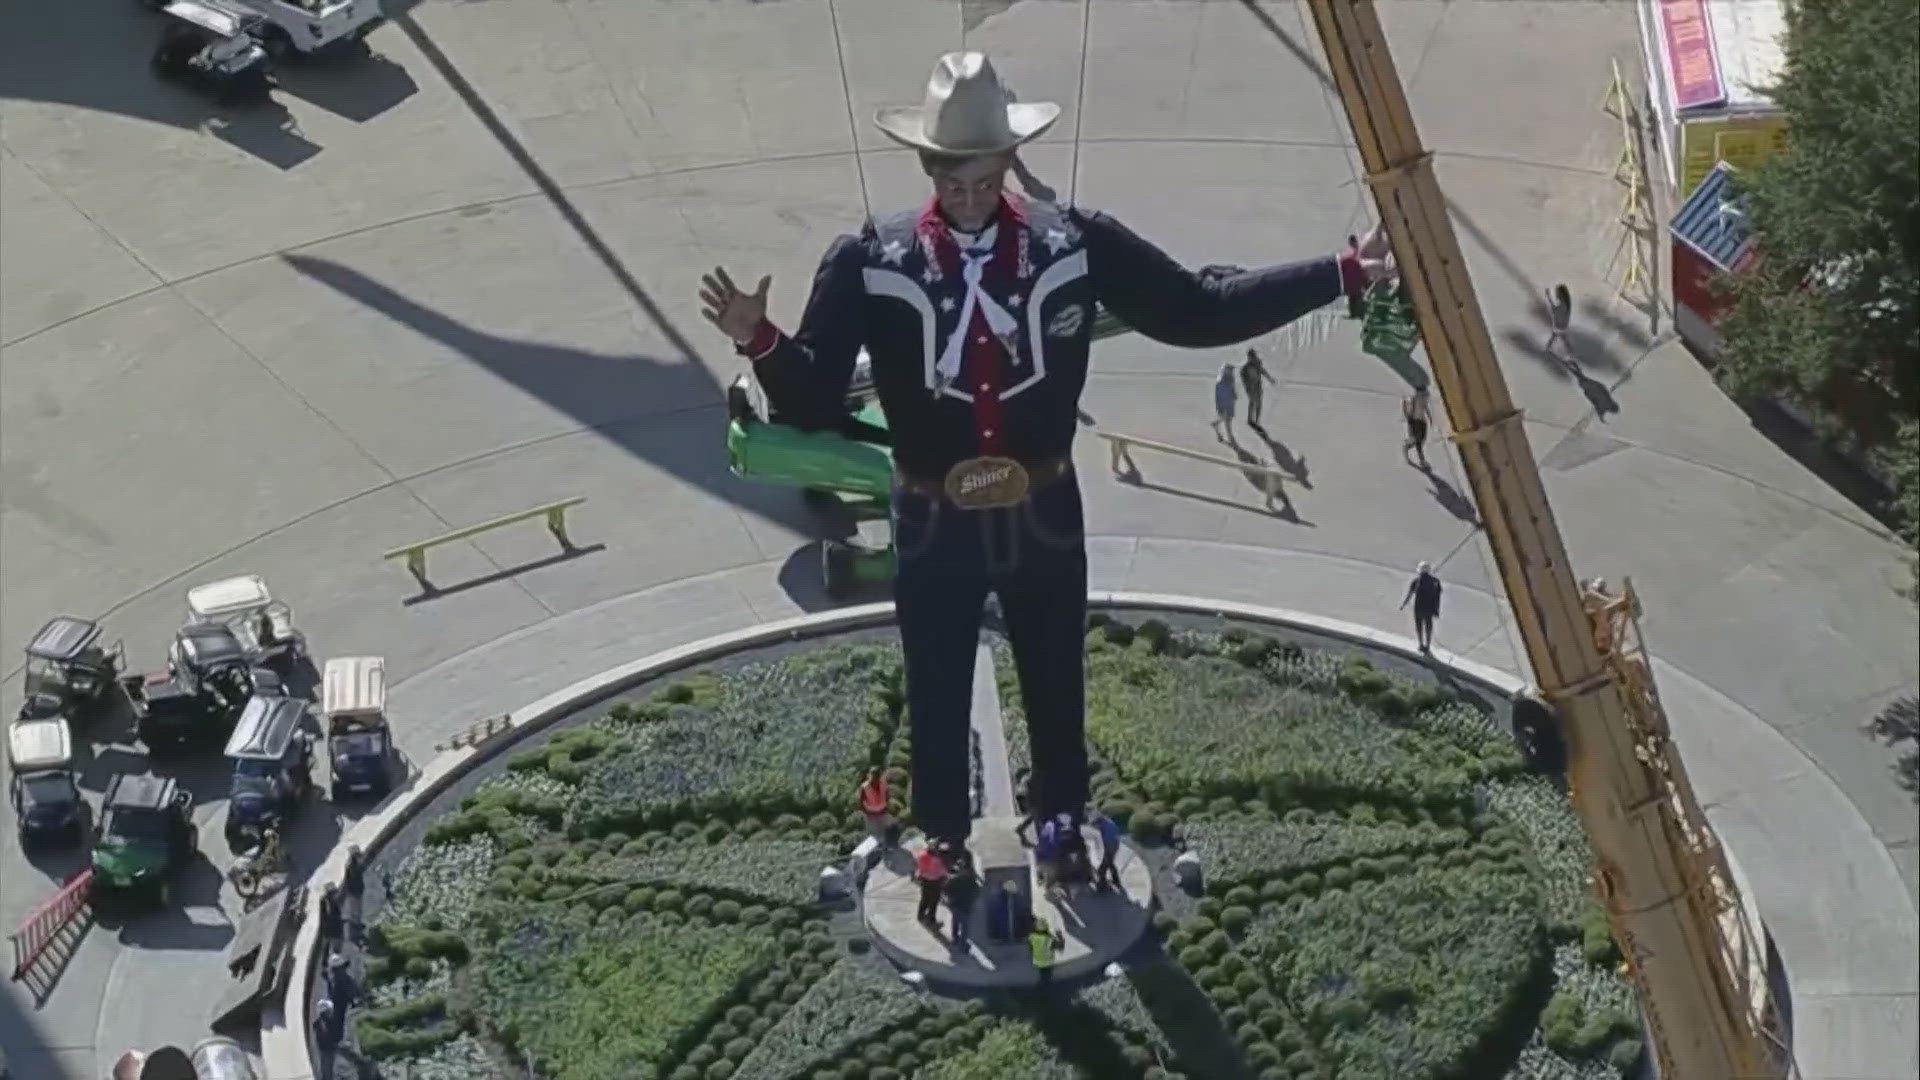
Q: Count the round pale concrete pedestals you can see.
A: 1